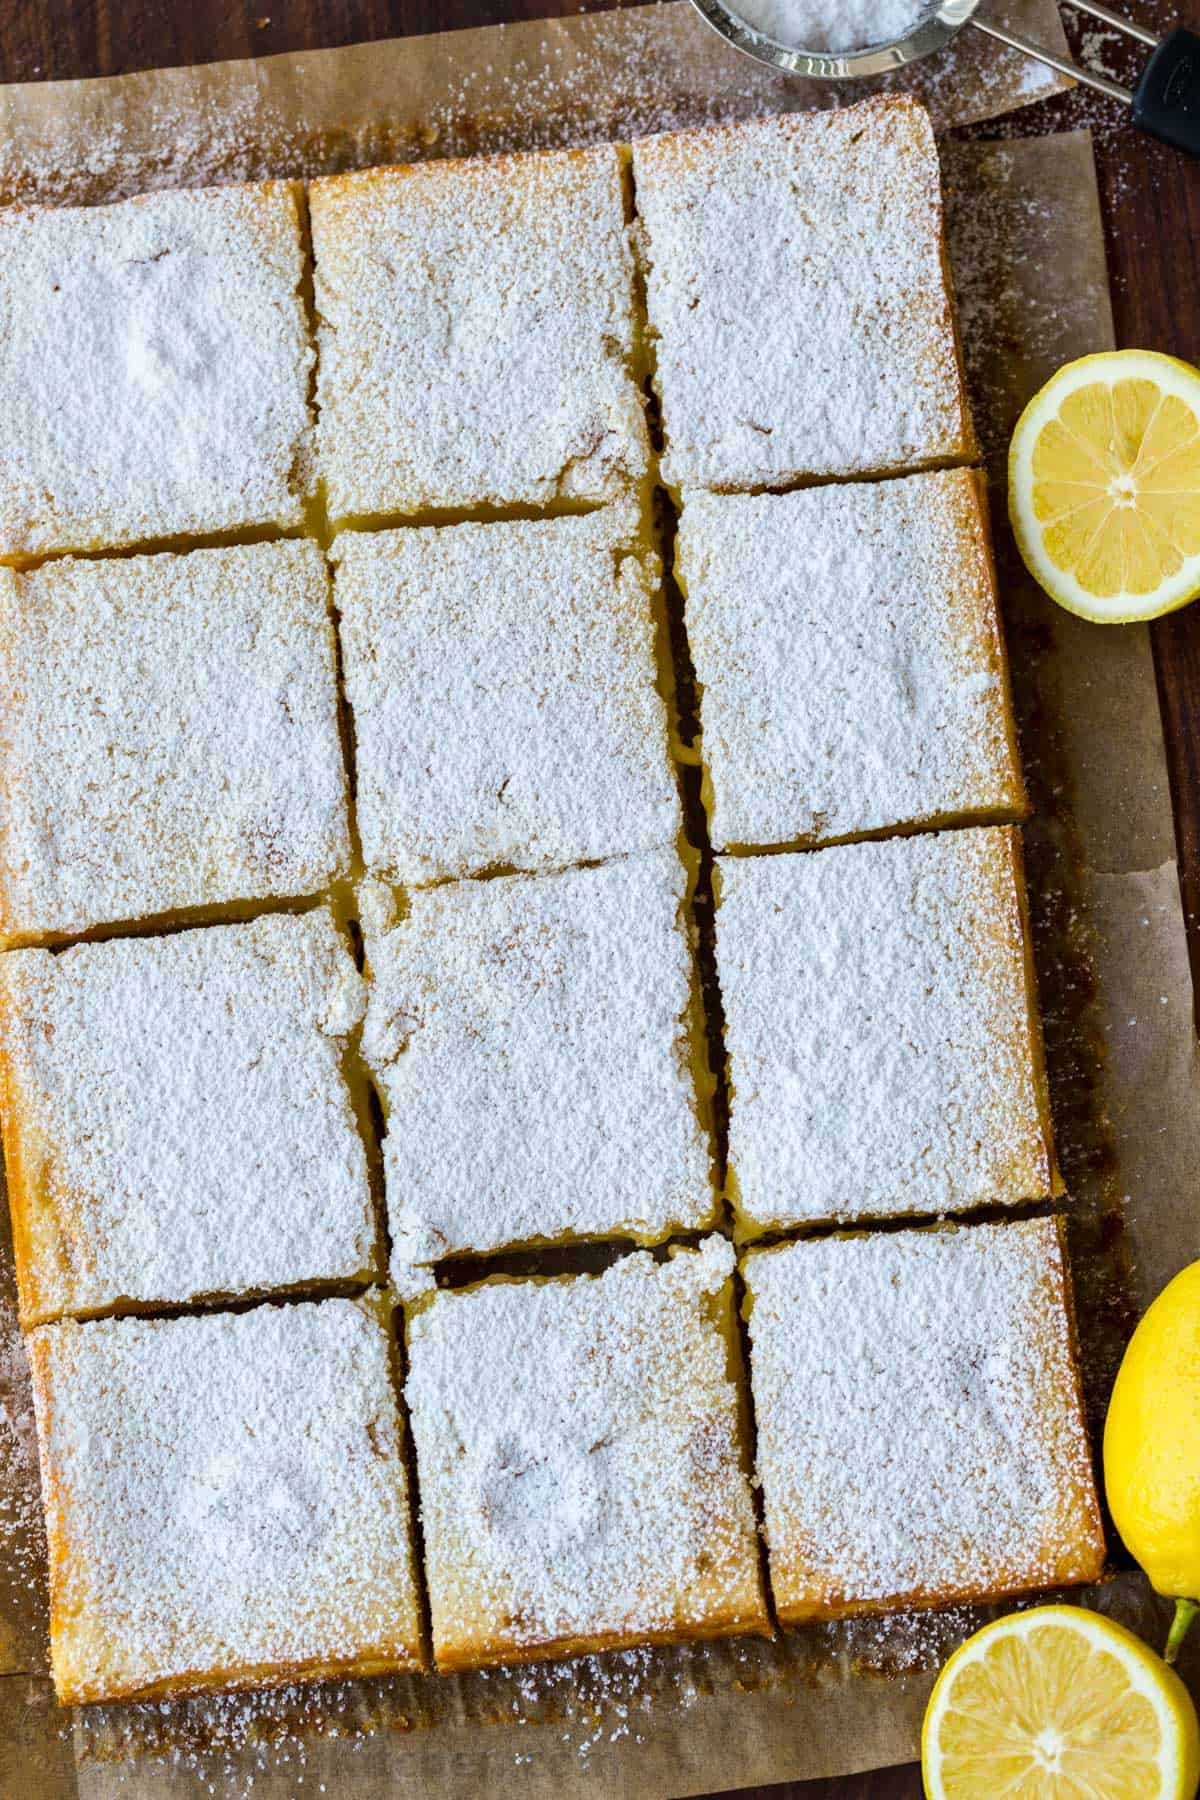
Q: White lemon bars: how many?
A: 12